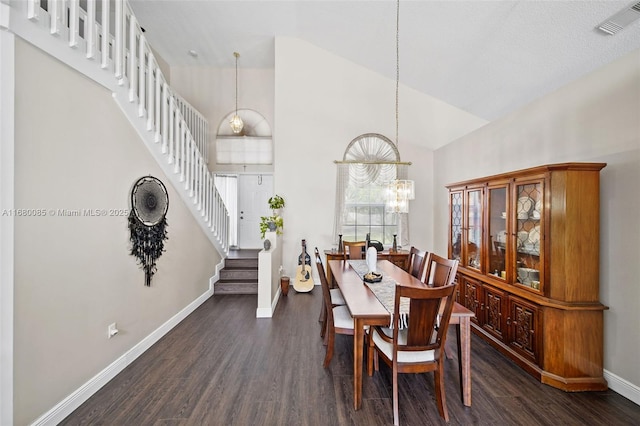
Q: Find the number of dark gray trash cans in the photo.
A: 0